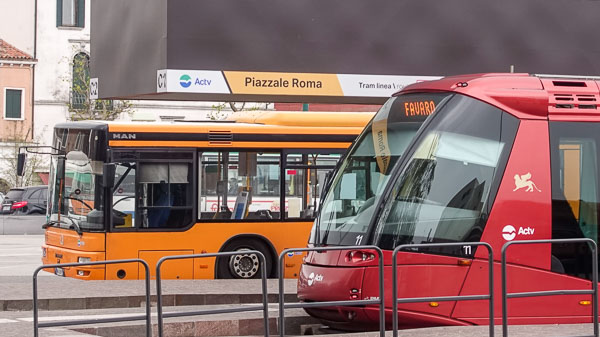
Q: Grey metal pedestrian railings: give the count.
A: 5